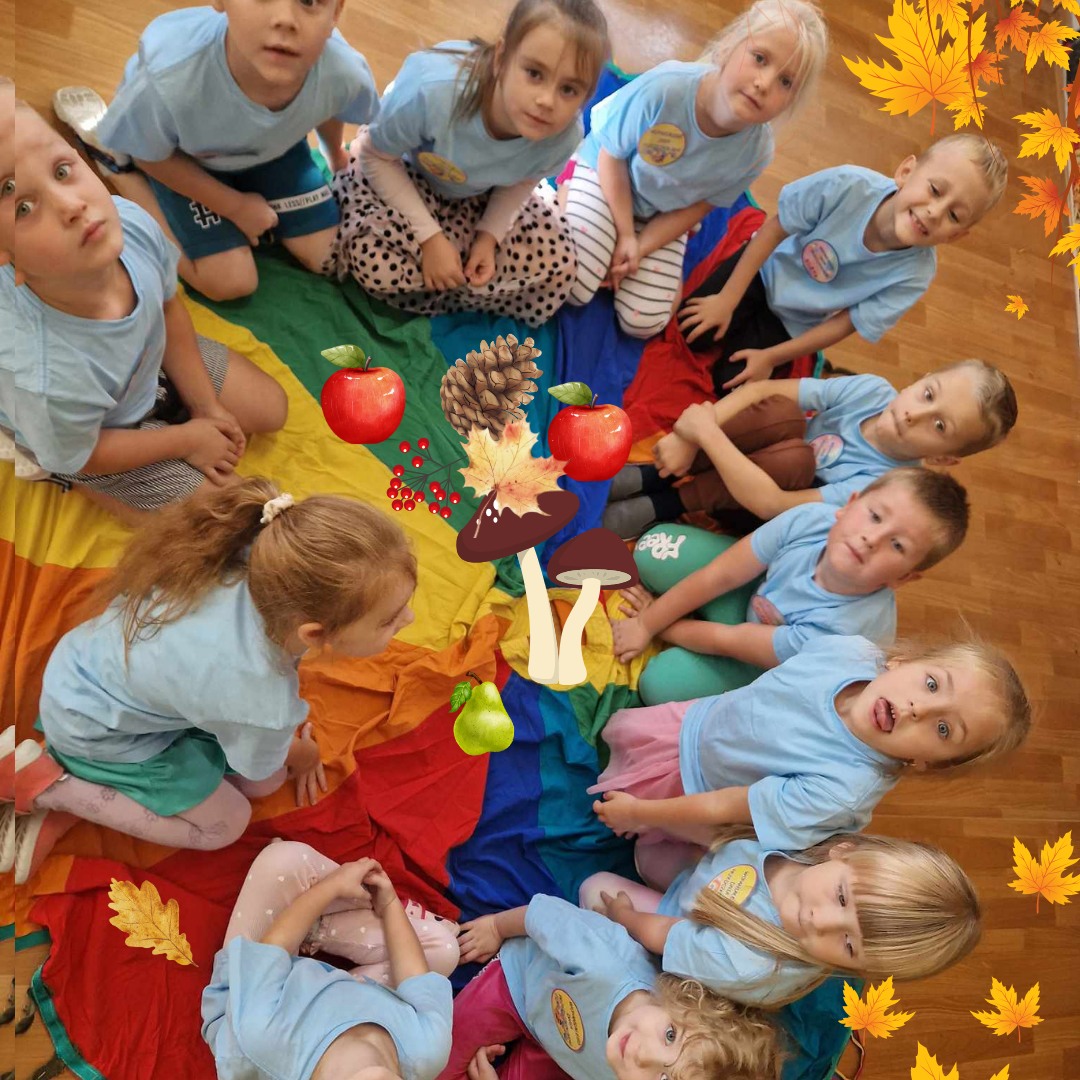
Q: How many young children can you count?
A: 12